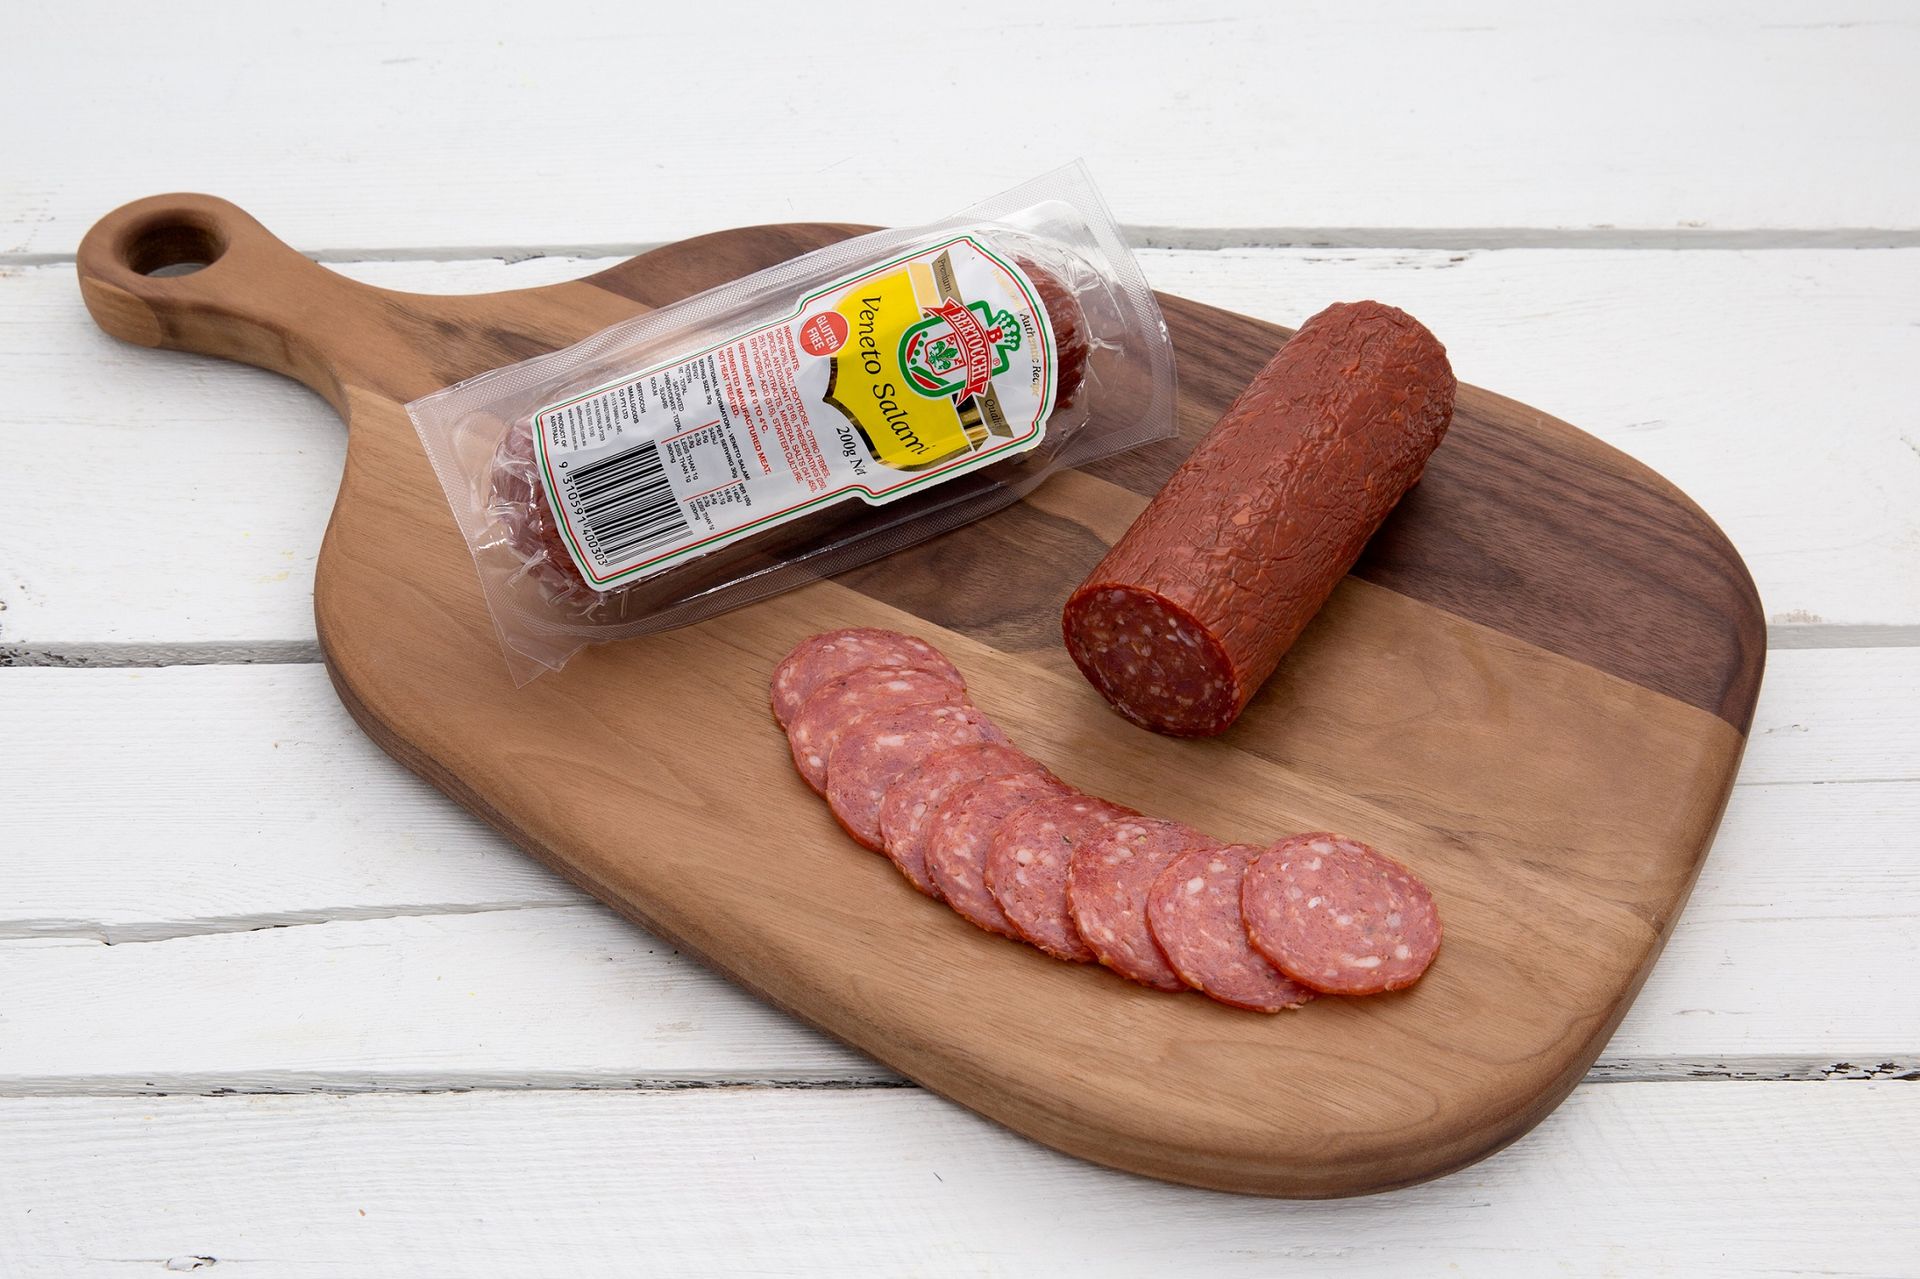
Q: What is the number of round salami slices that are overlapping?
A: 9